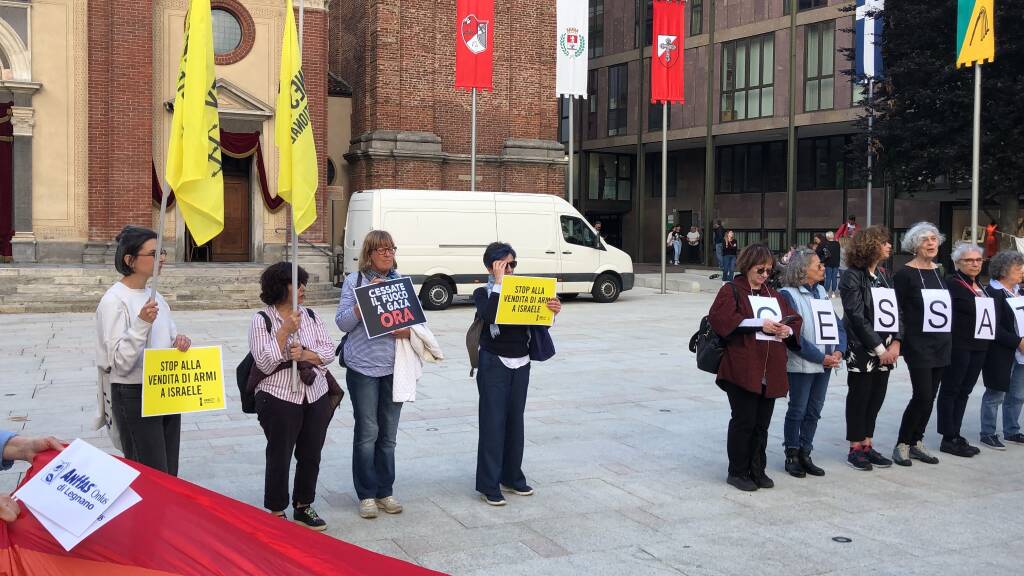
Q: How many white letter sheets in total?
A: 6